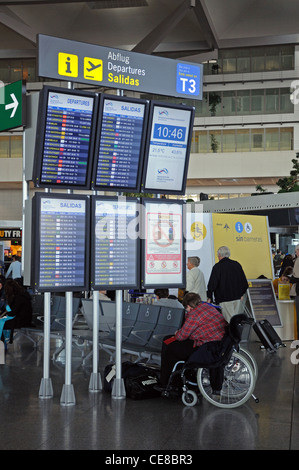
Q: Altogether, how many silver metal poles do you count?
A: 4